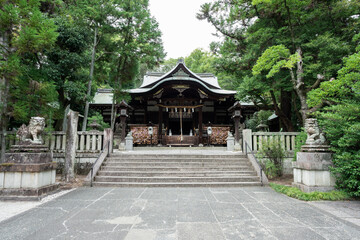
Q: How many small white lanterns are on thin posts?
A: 2